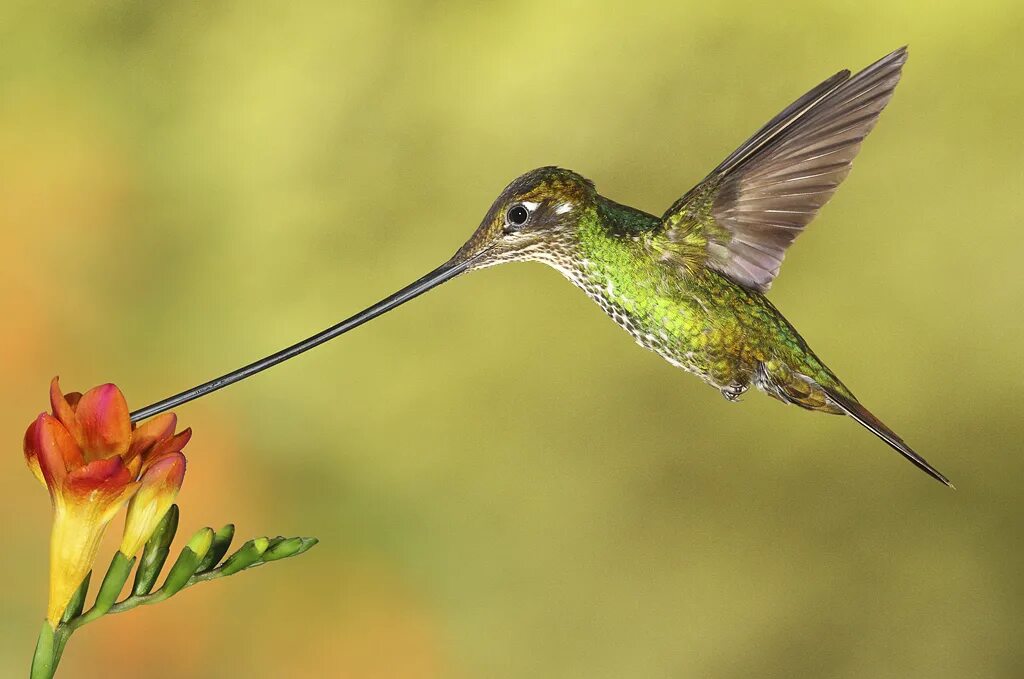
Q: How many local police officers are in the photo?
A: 0